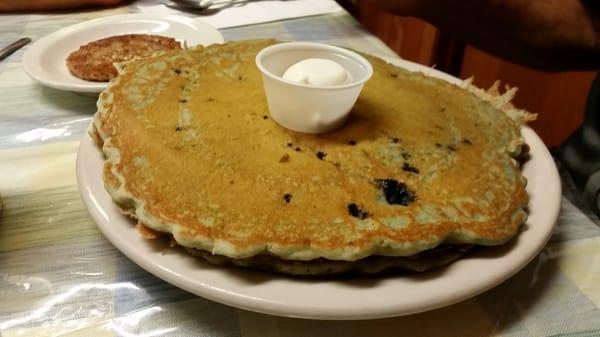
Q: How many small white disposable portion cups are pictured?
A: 1